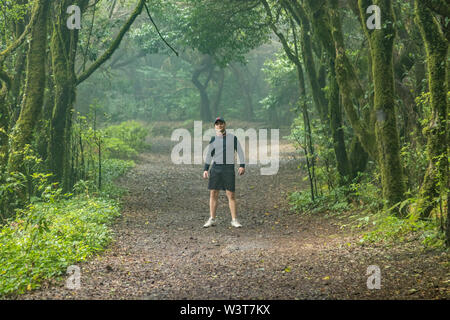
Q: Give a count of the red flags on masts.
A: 0